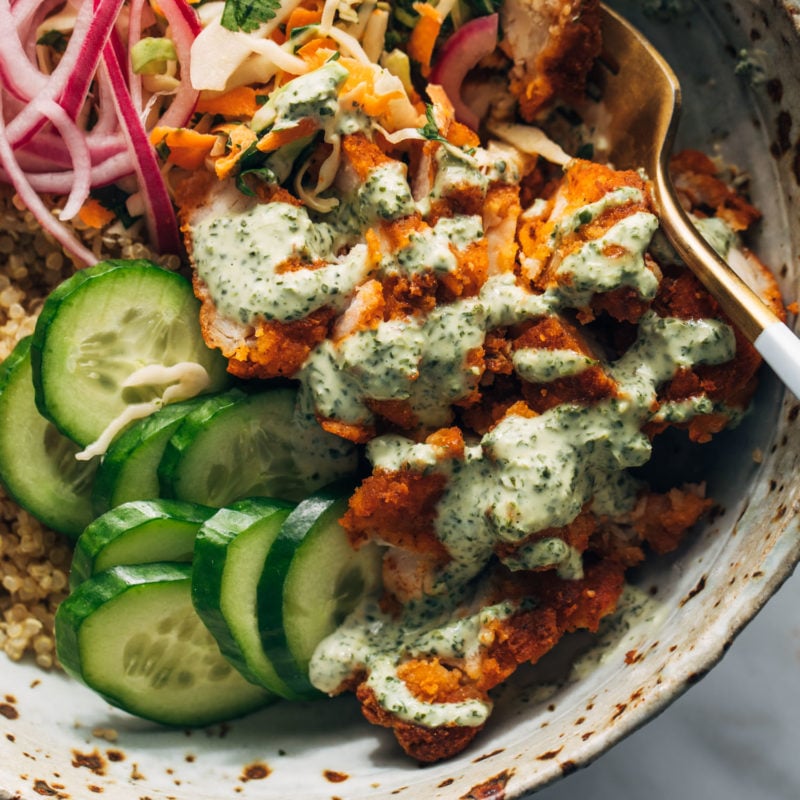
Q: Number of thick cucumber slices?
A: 8